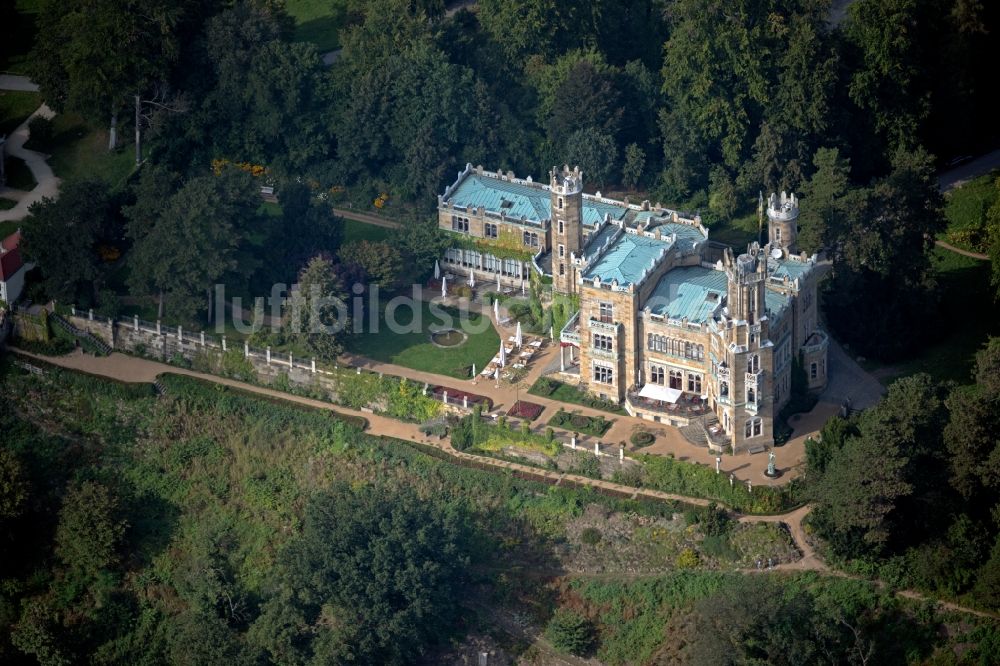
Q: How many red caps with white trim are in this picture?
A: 0